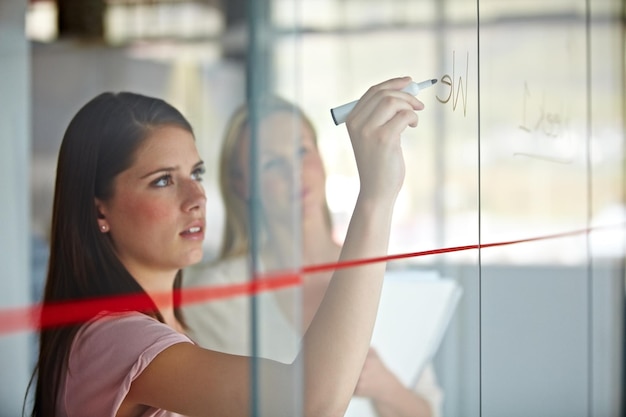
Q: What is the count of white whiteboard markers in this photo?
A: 1